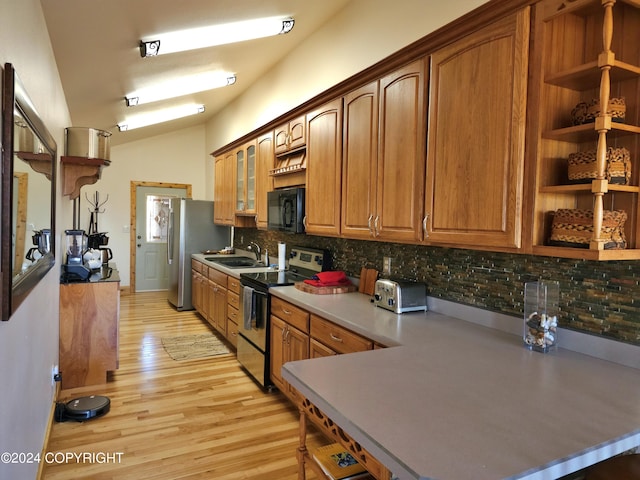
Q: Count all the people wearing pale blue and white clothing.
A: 0